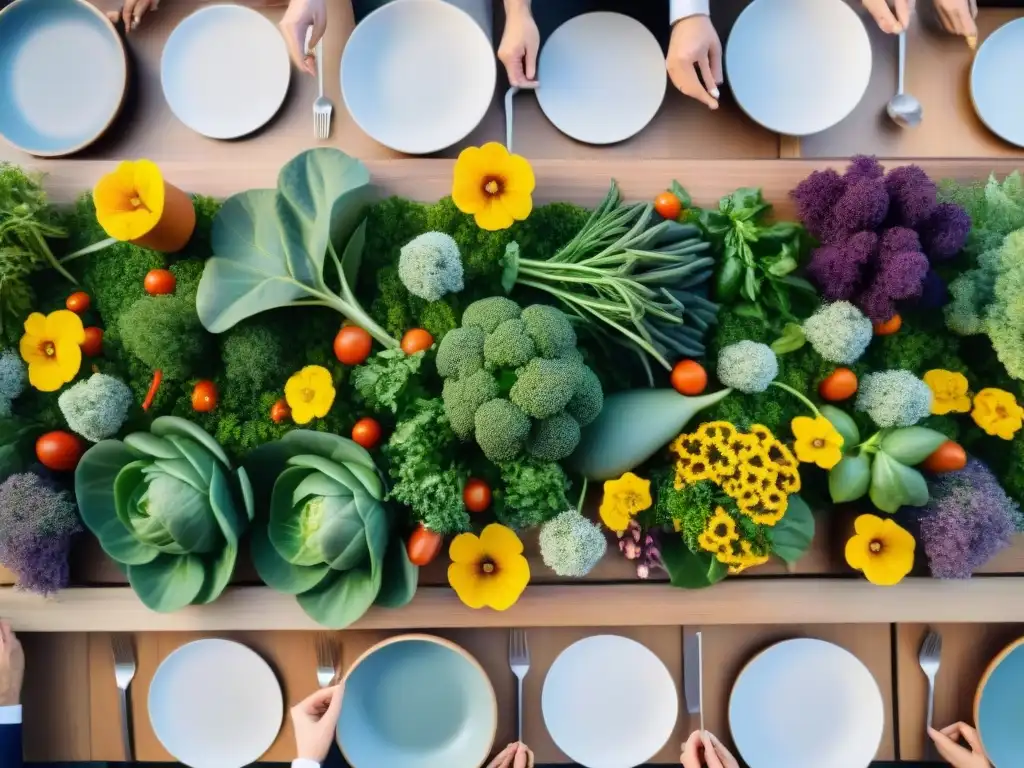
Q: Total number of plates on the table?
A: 11